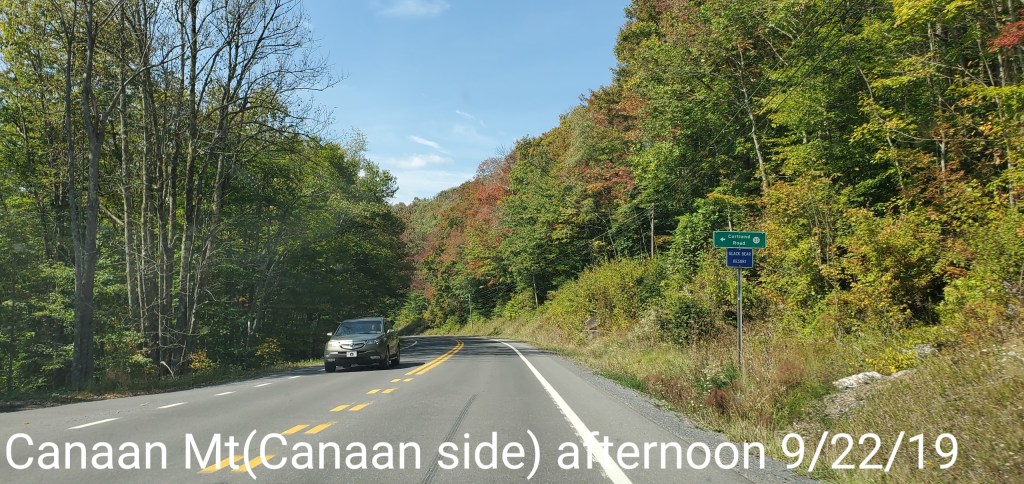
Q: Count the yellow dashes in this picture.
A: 10